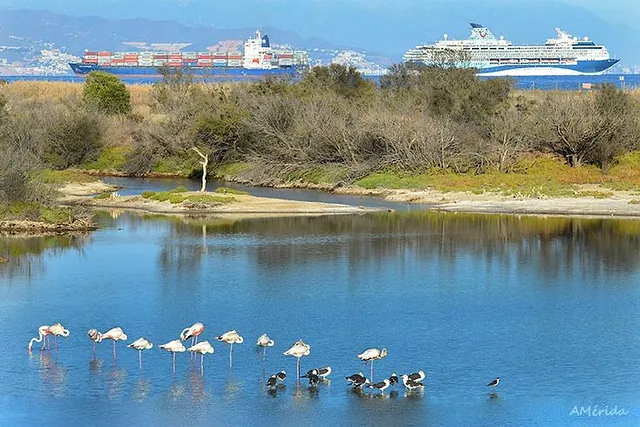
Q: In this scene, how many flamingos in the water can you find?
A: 12